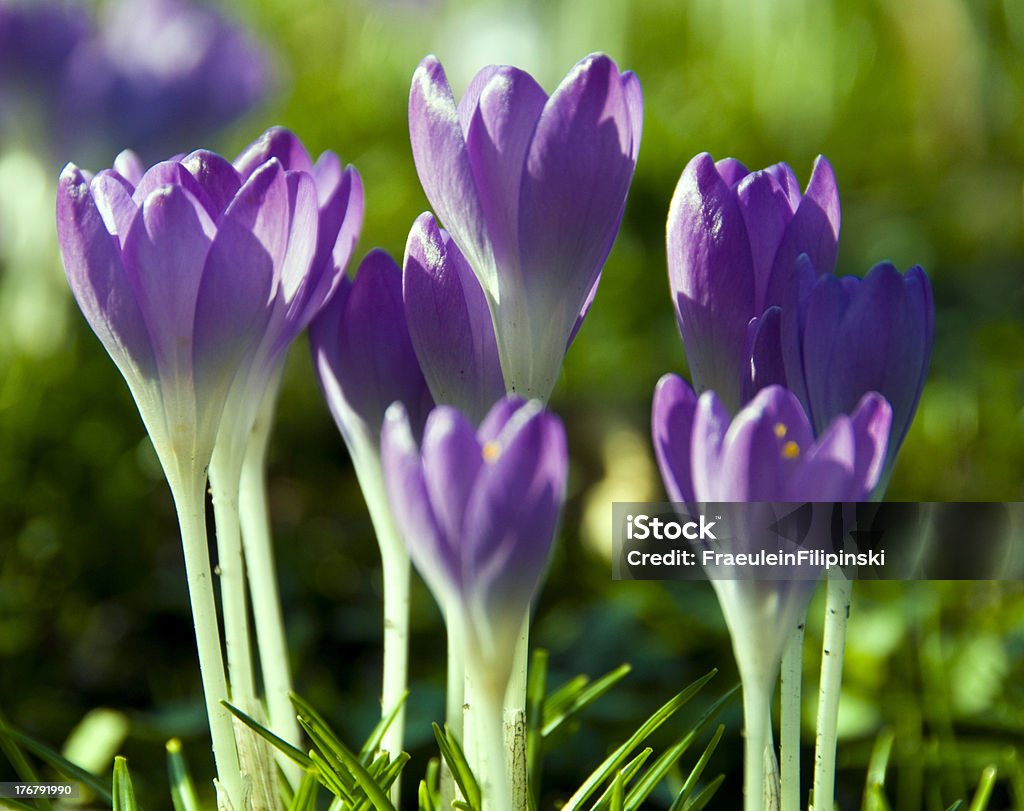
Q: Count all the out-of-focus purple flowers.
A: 2